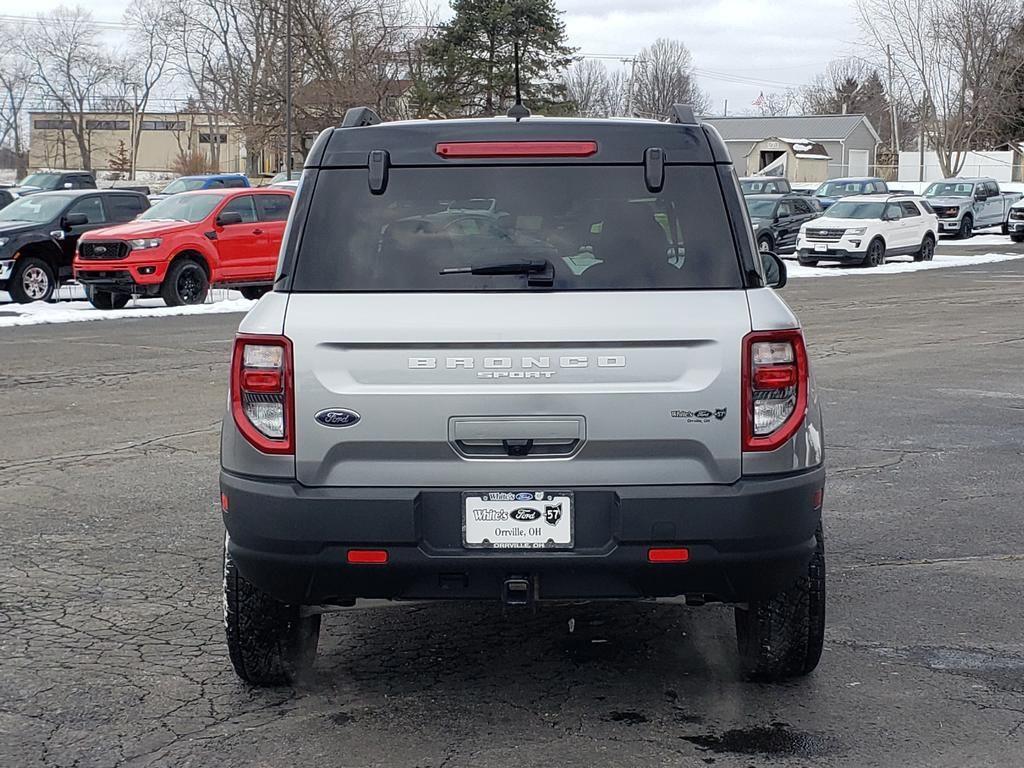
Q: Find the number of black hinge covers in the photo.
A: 2